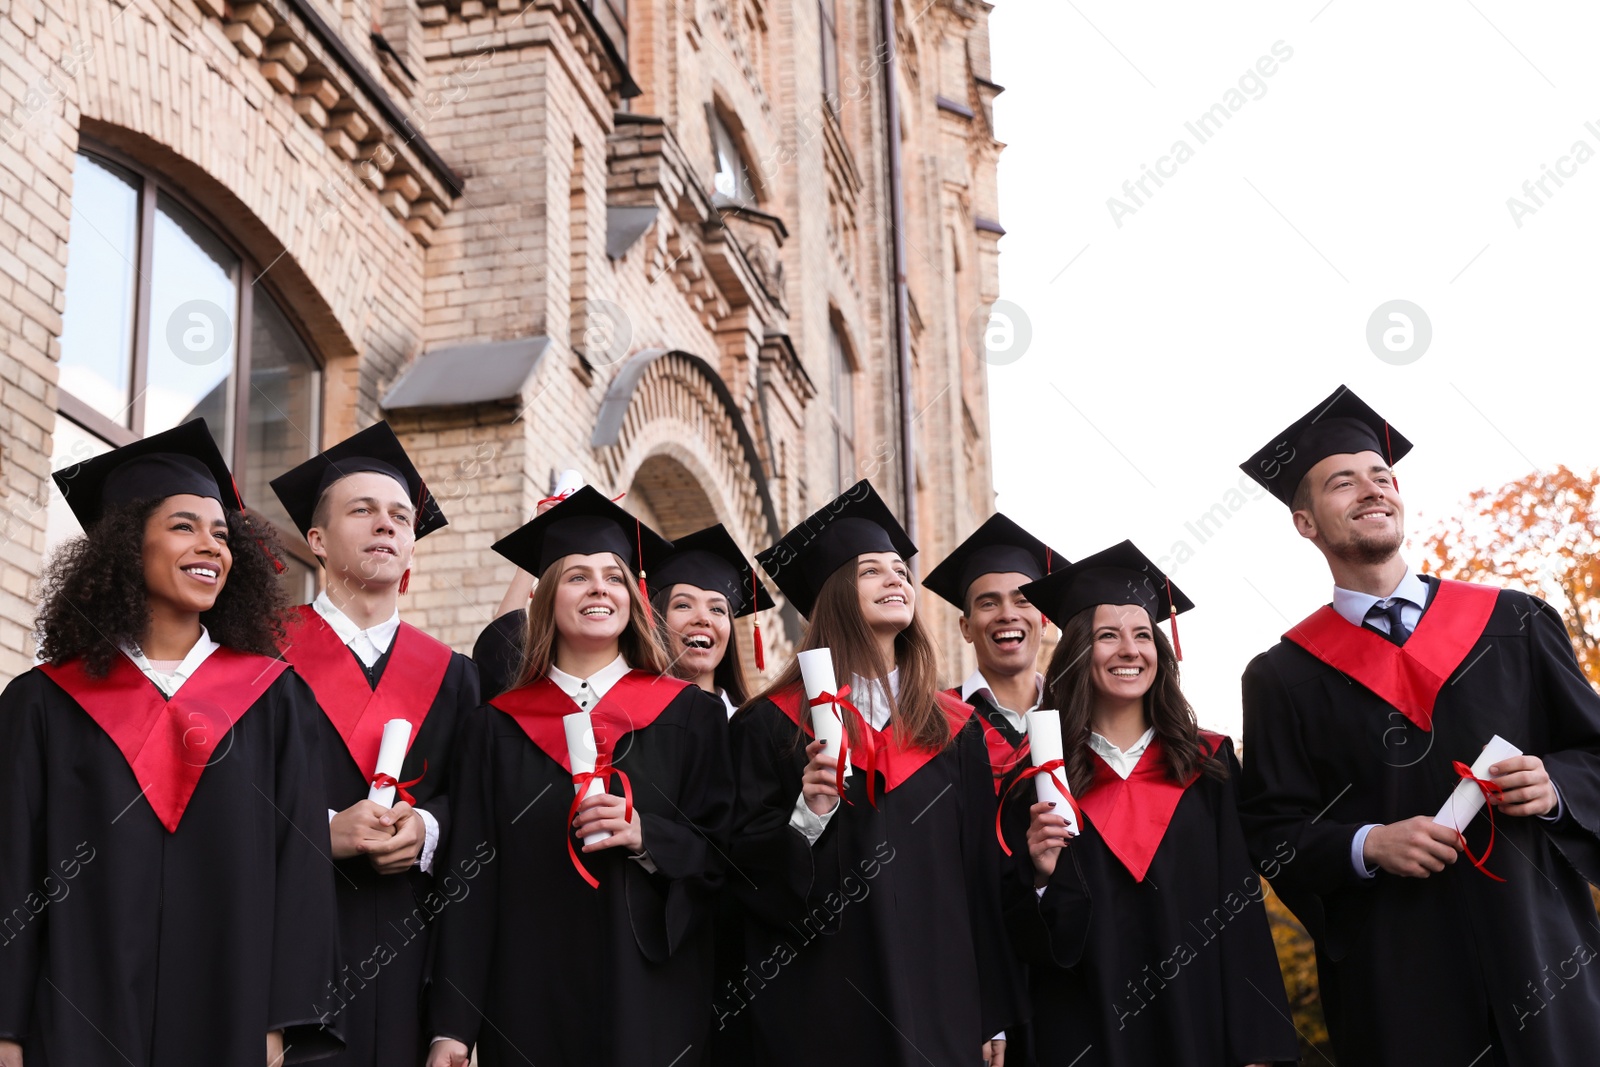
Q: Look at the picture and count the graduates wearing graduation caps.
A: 8